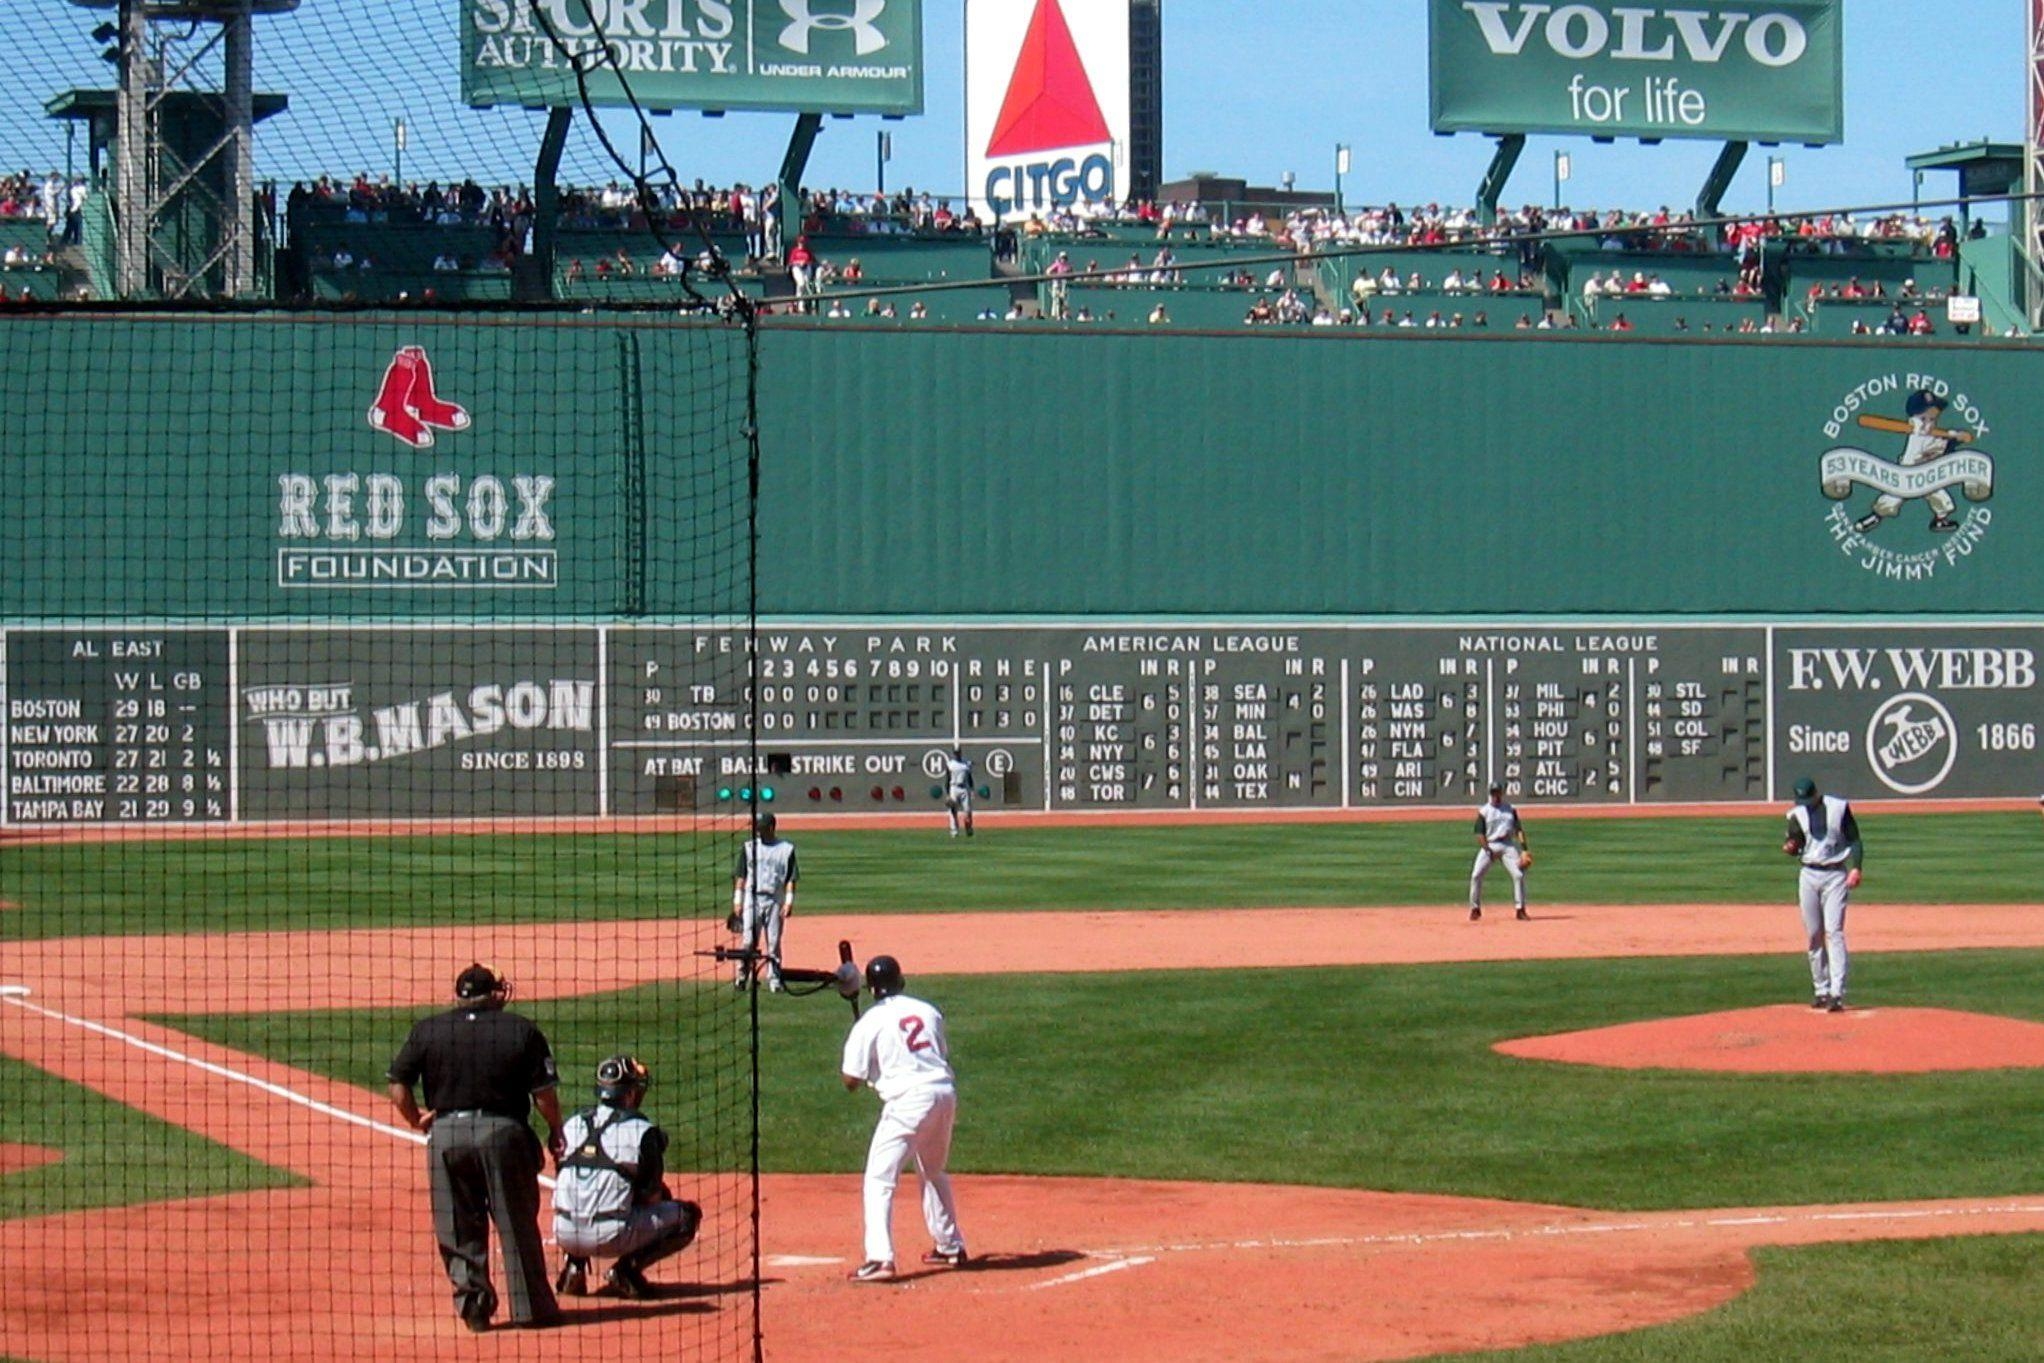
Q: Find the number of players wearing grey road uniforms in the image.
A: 5